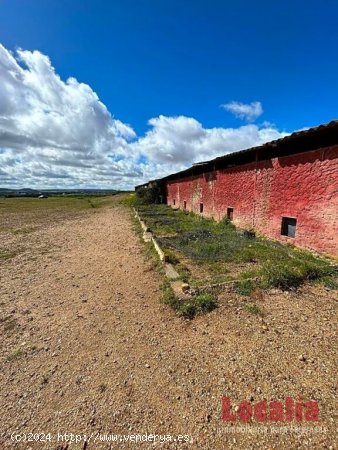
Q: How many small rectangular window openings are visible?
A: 5